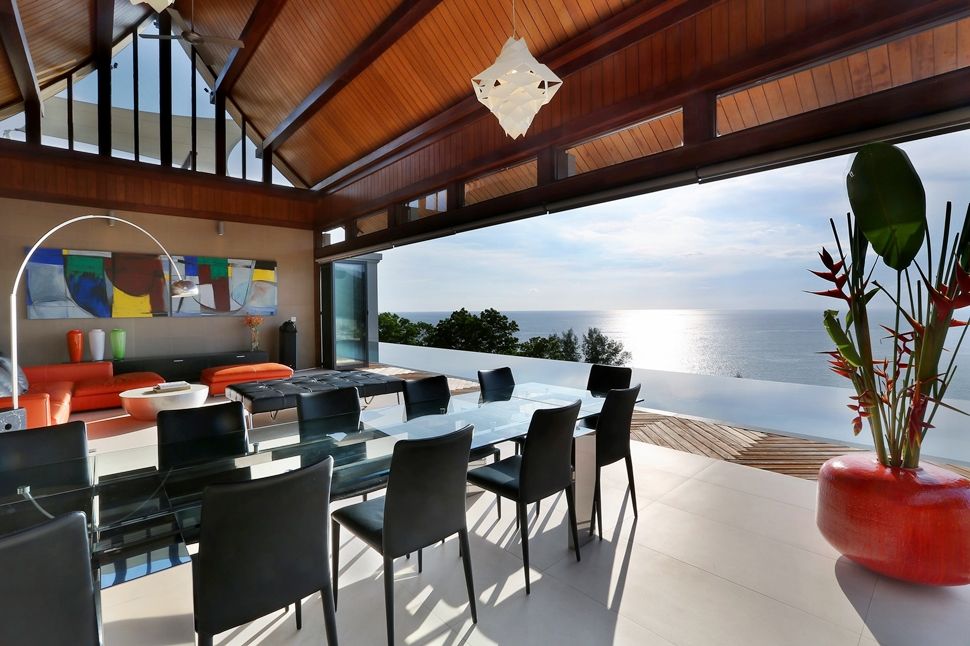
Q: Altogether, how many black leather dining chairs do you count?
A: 11